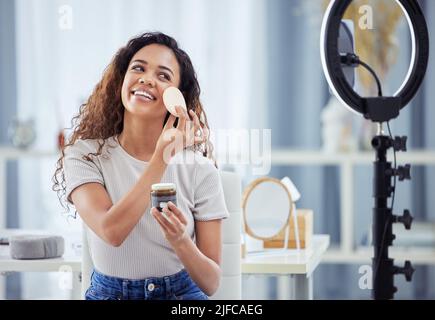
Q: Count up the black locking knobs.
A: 4